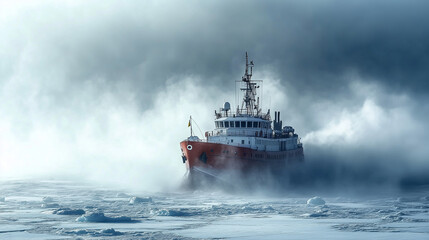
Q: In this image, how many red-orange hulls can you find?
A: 1